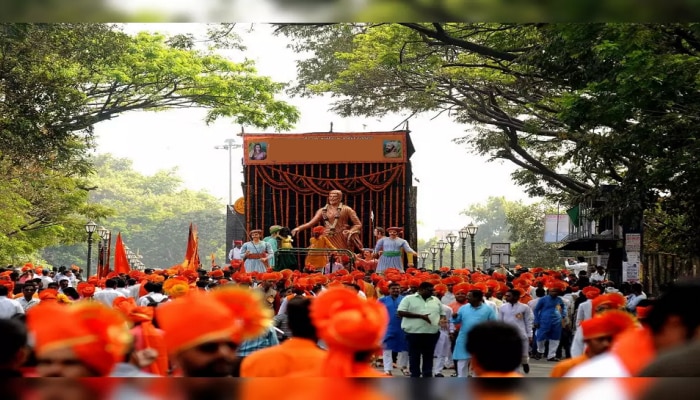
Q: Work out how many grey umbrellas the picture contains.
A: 0